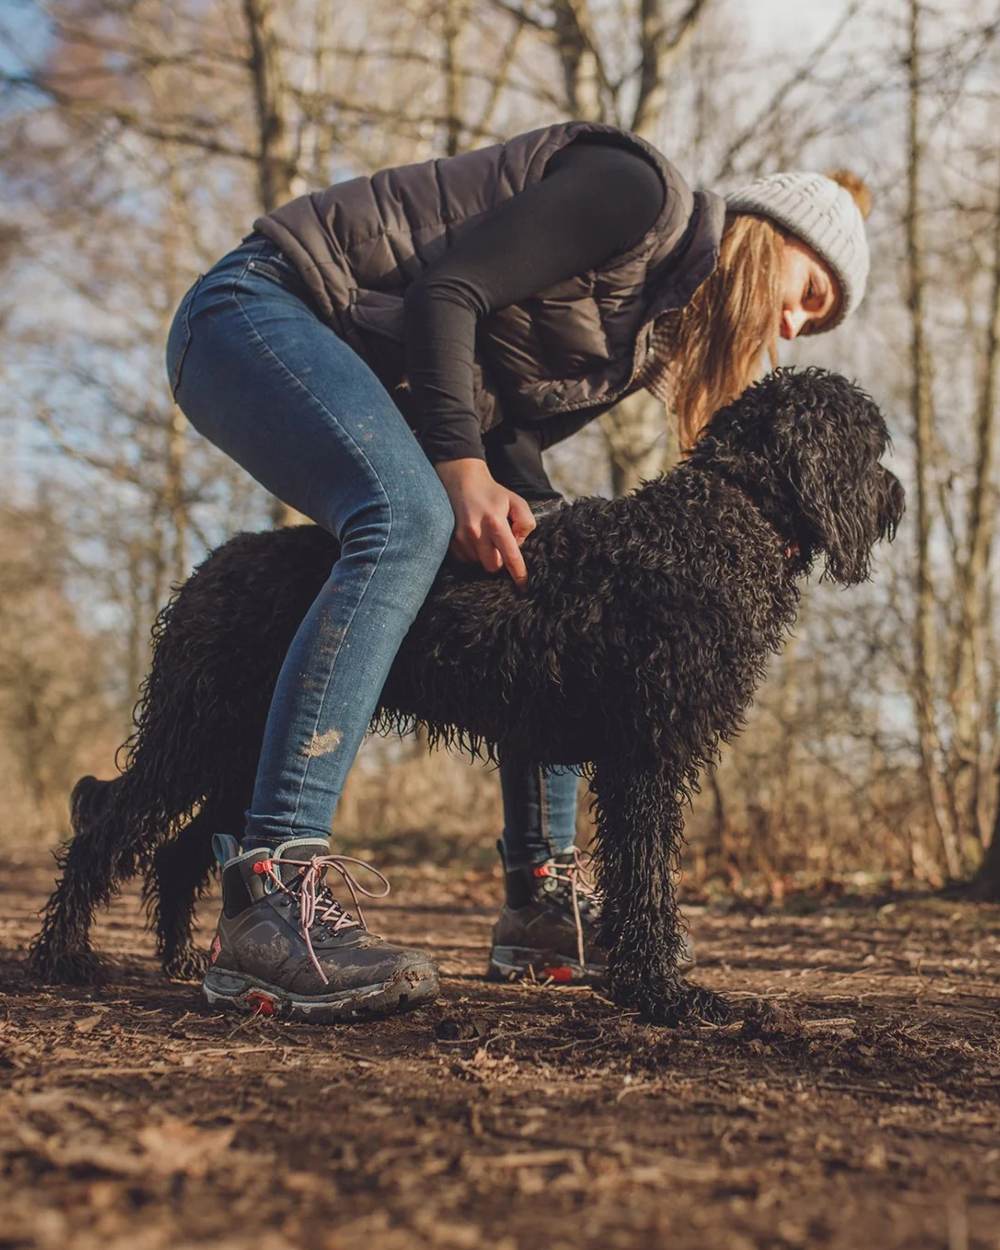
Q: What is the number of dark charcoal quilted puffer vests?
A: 1